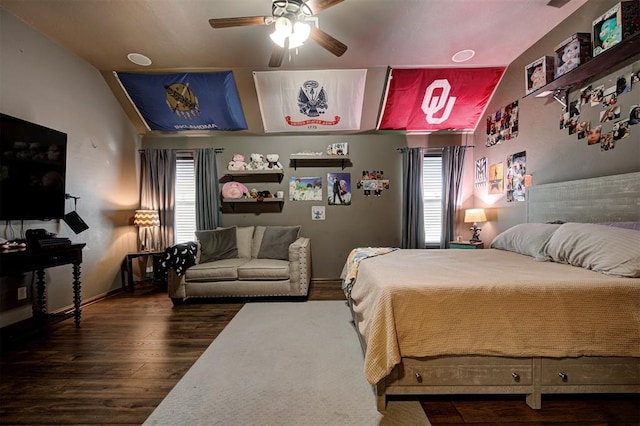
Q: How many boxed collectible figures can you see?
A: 3